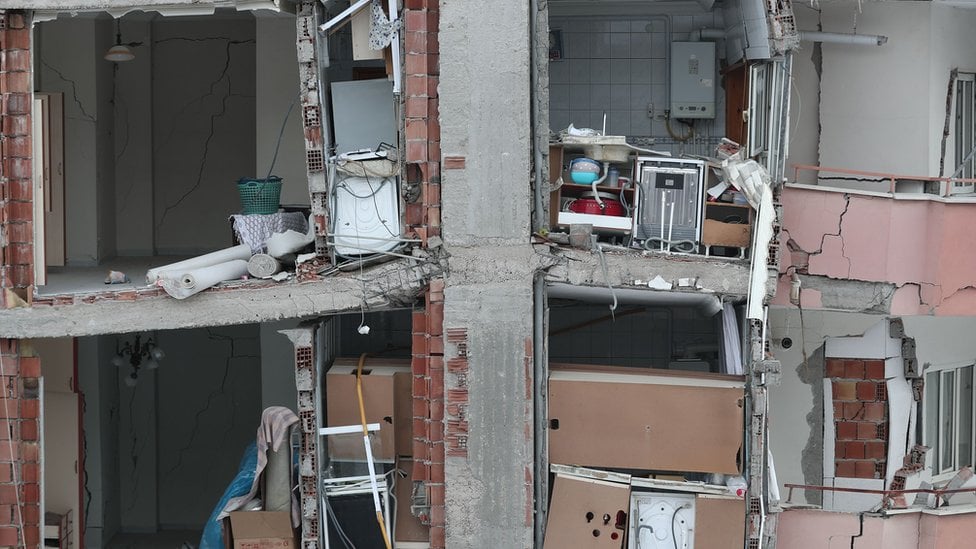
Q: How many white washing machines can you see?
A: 2